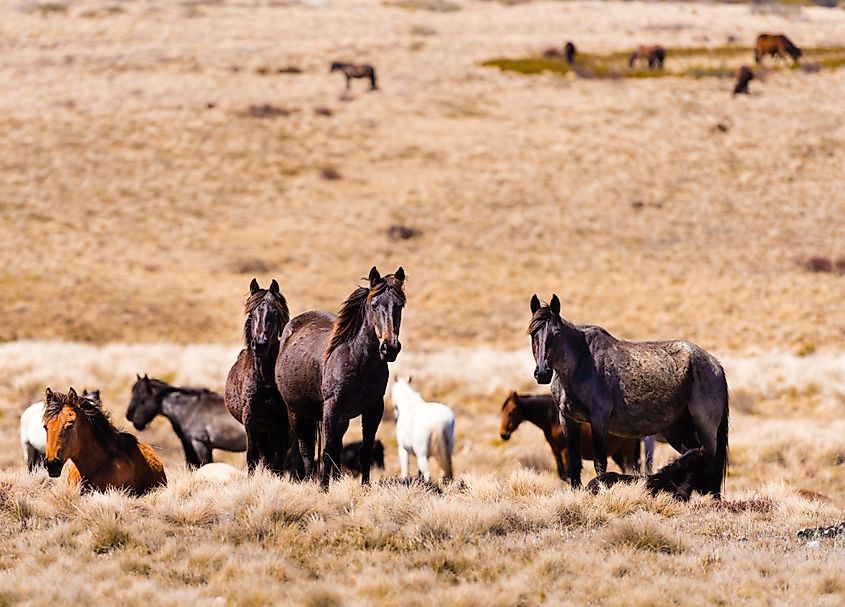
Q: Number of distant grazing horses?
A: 5